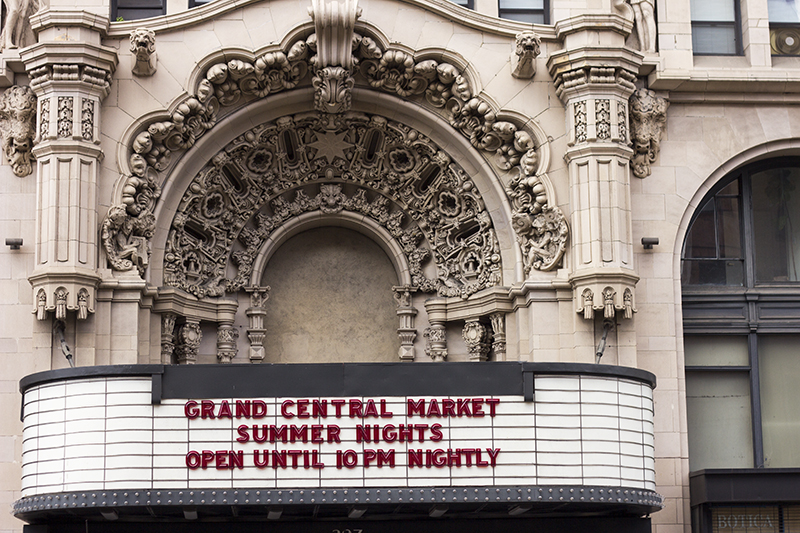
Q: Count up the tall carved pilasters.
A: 2